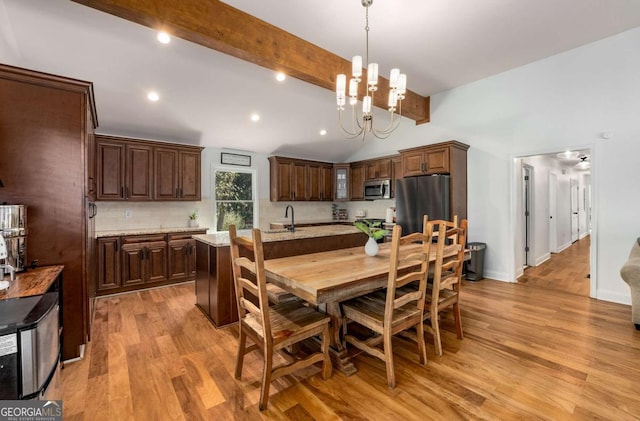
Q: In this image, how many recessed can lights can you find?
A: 5